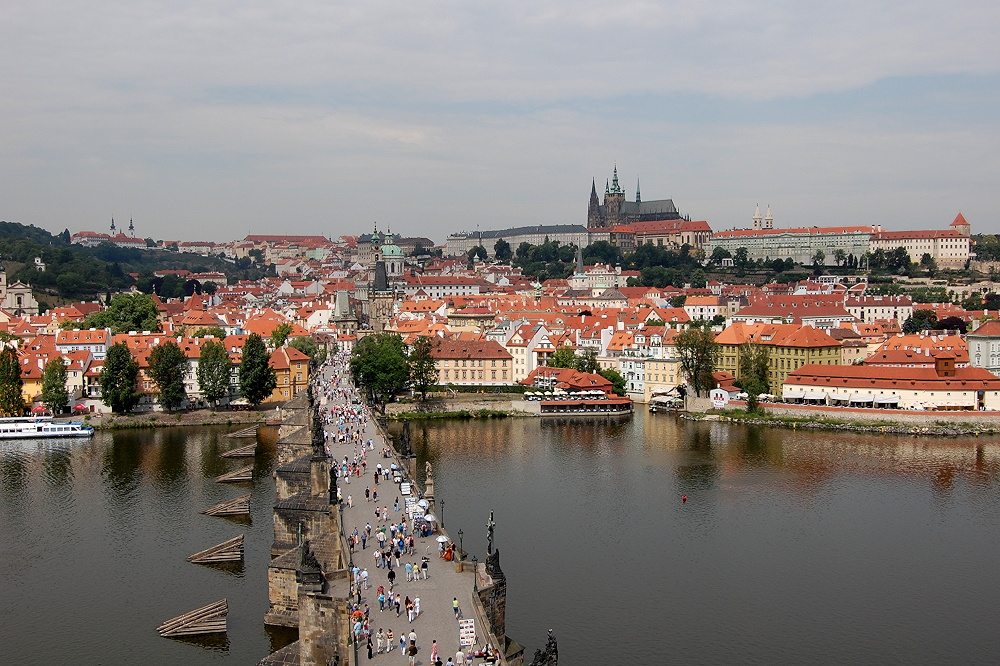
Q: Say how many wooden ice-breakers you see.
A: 6